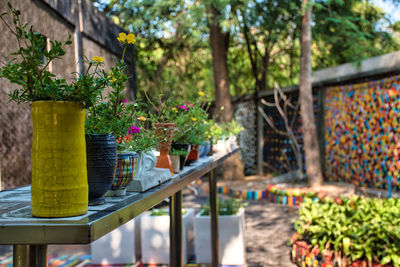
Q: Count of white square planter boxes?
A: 3